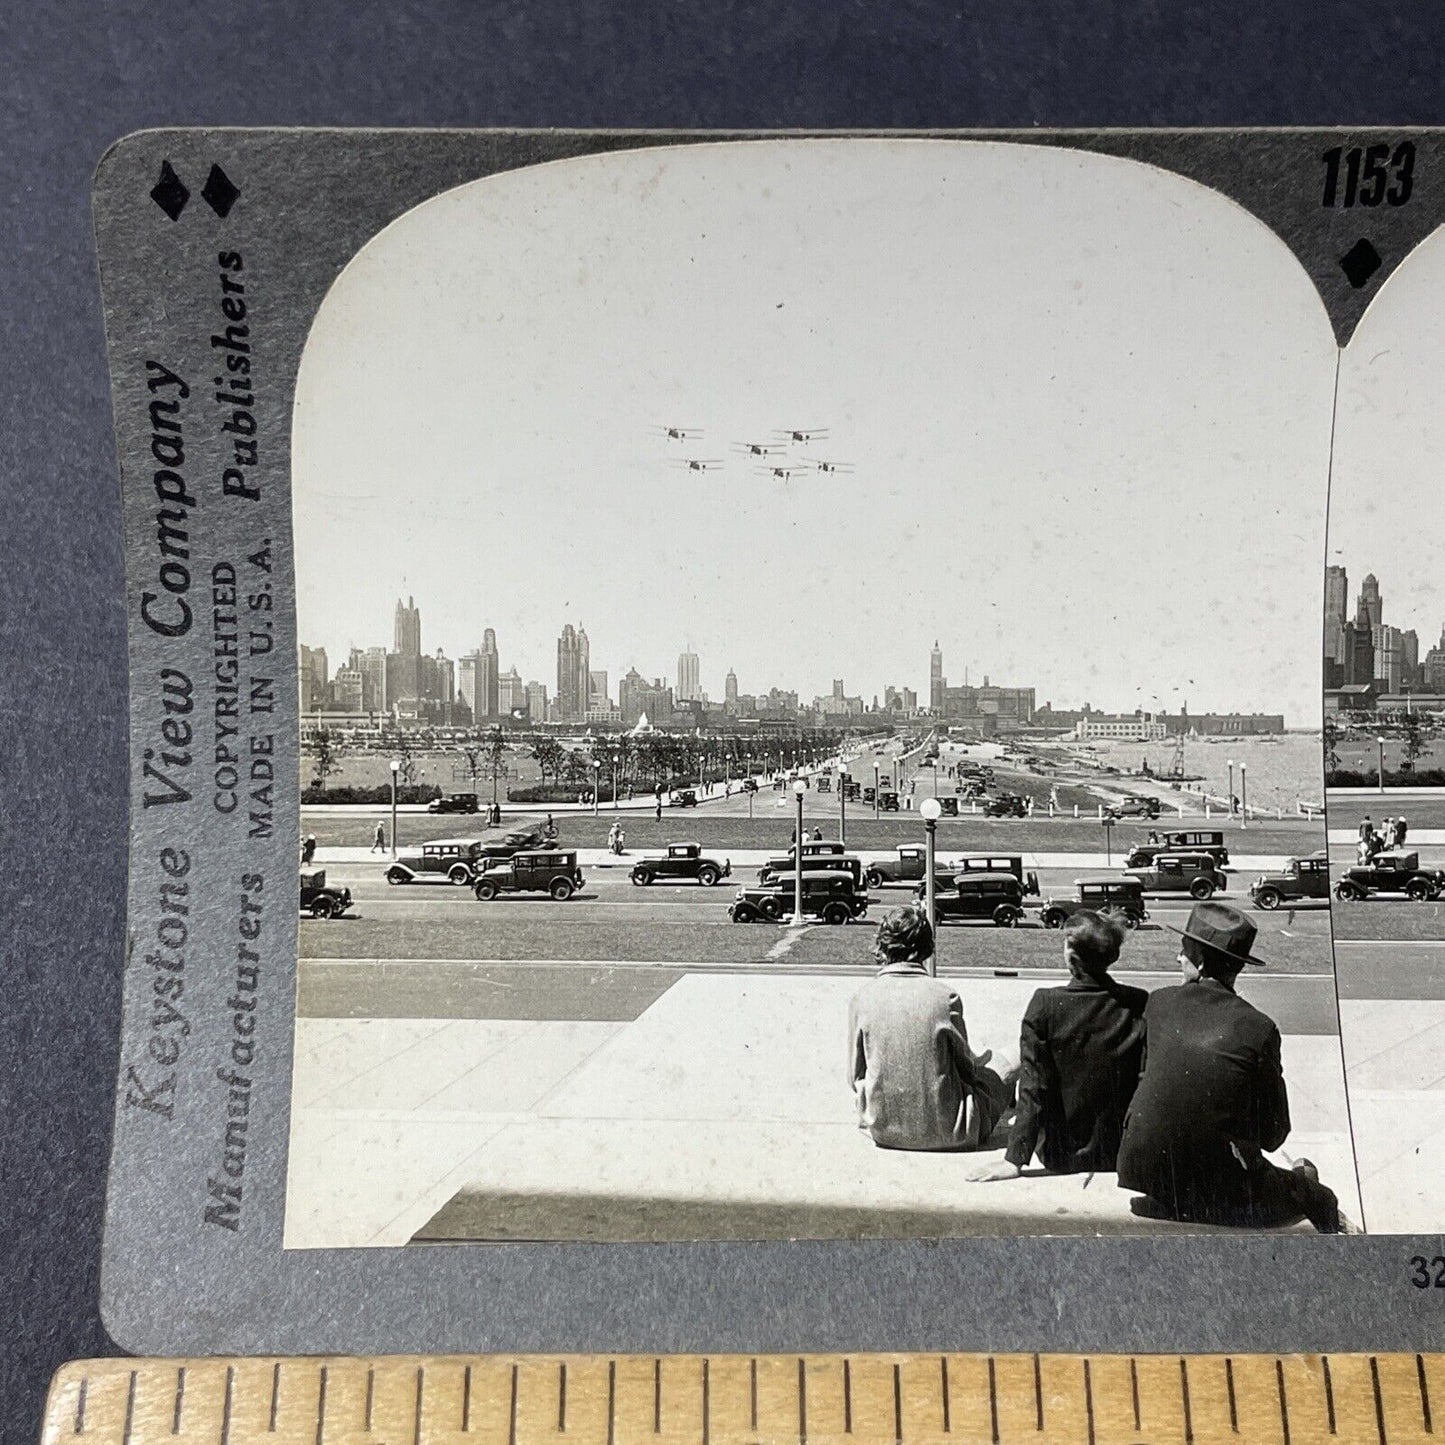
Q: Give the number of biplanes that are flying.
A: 6